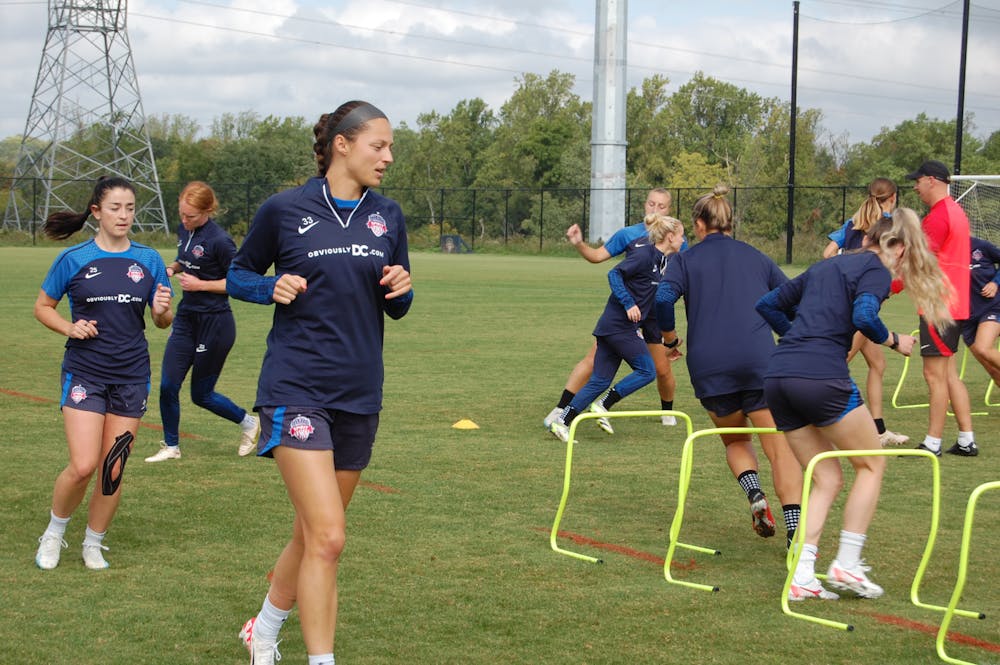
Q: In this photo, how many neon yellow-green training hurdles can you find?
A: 6